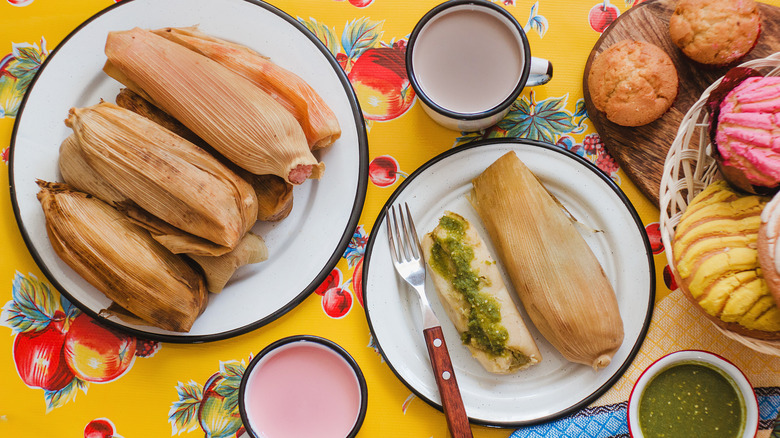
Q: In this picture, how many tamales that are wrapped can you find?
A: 7